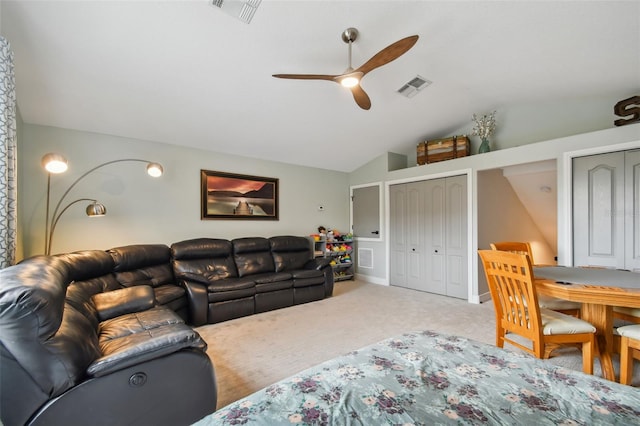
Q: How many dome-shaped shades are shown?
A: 3